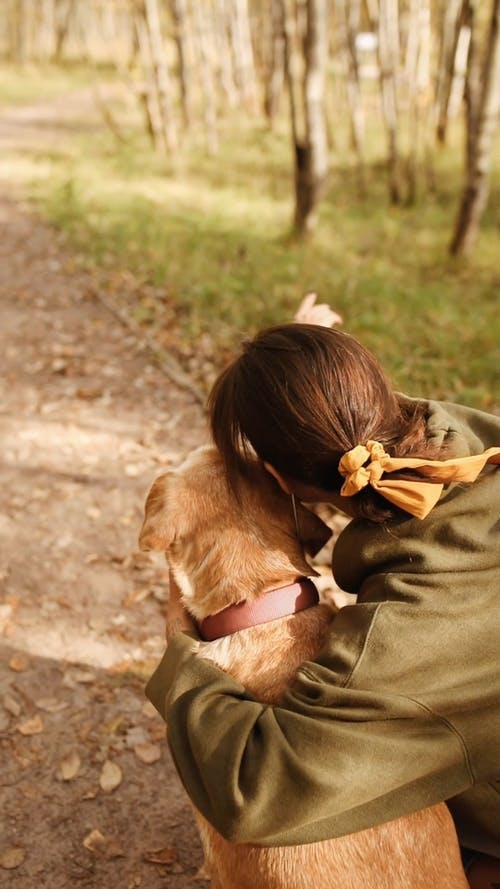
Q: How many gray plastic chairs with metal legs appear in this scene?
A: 0